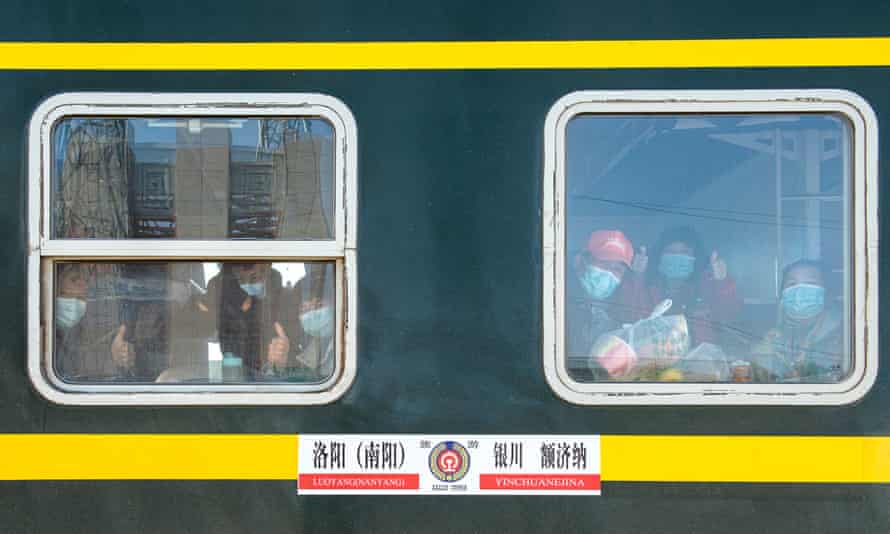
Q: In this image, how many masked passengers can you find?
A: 6